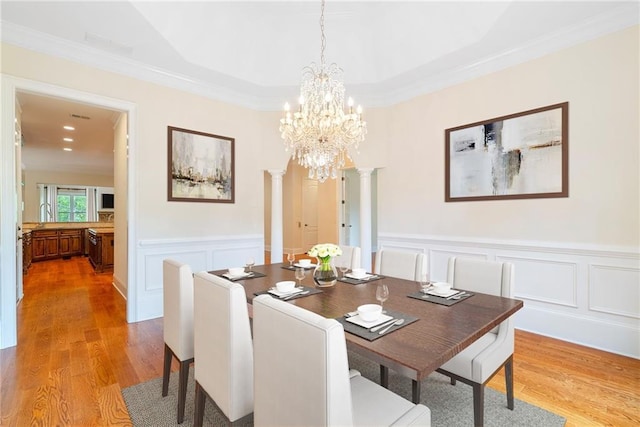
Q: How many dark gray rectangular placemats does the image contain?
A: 6